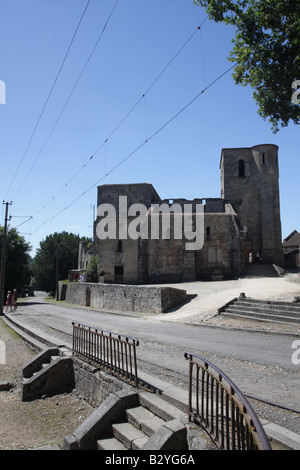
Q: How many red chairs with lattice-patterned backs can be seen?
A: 0